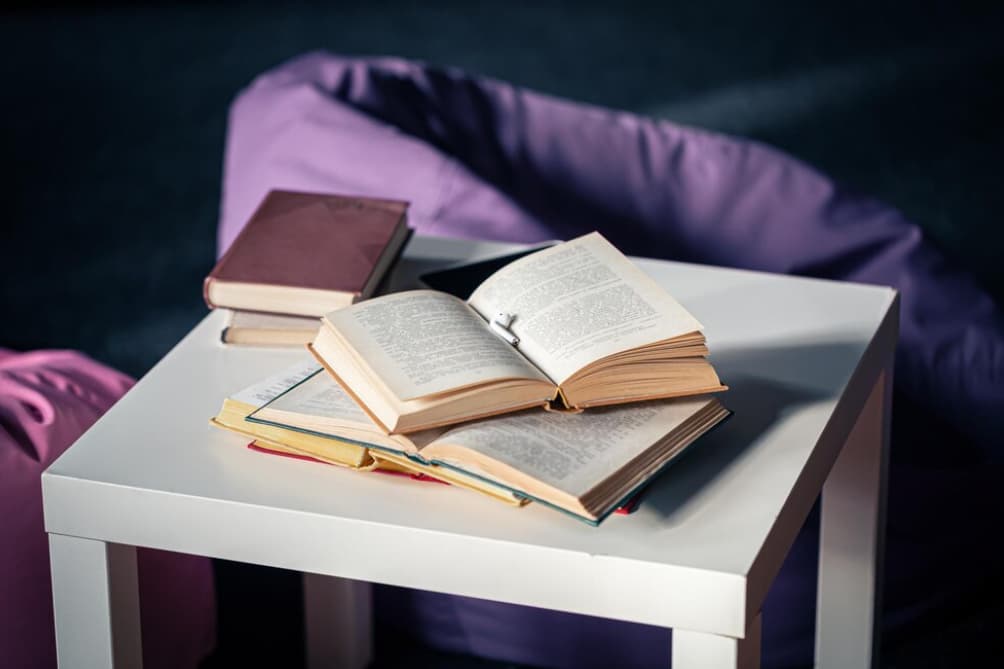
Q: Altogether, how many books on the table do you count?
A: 6